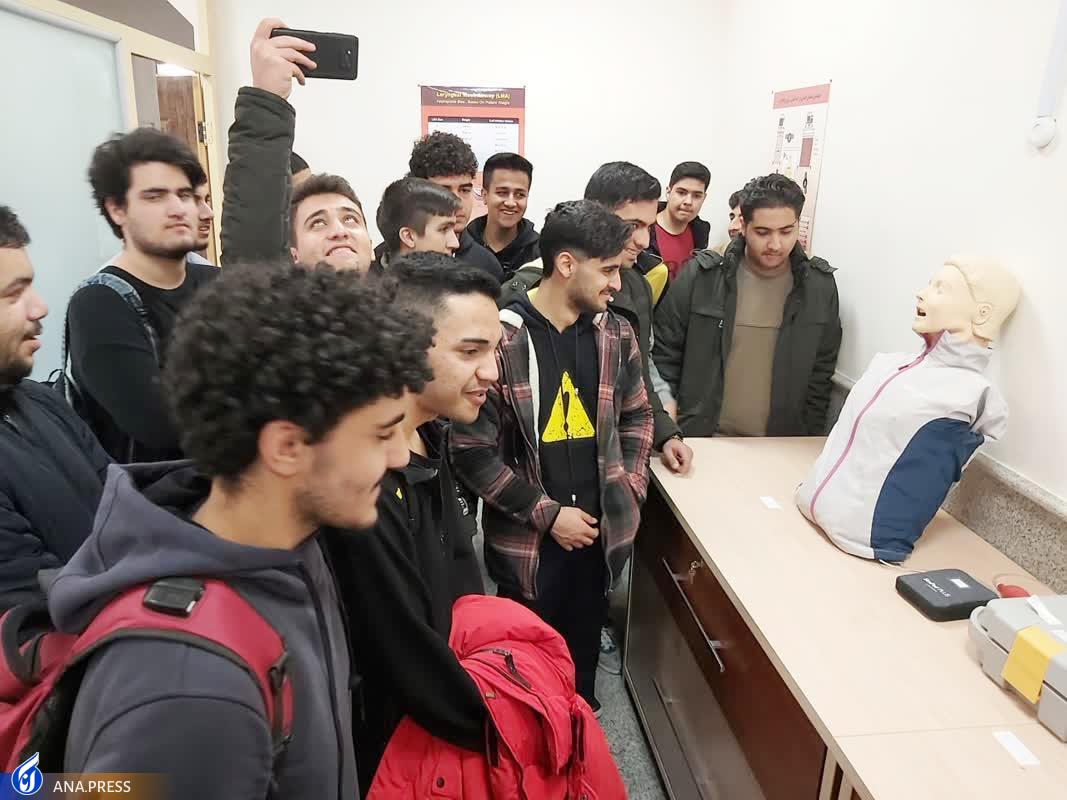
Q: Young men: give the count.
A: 15